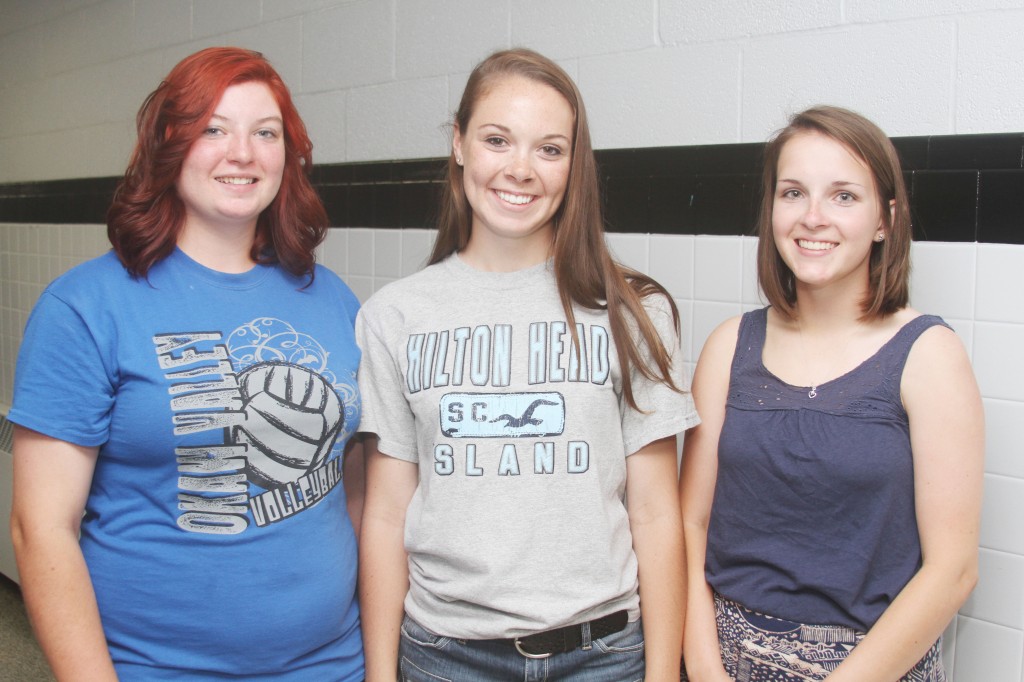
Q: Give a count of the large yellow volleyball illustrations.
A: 0